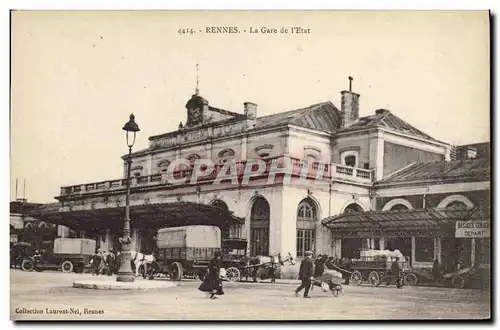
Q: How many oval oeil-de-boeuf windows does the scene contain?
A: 0